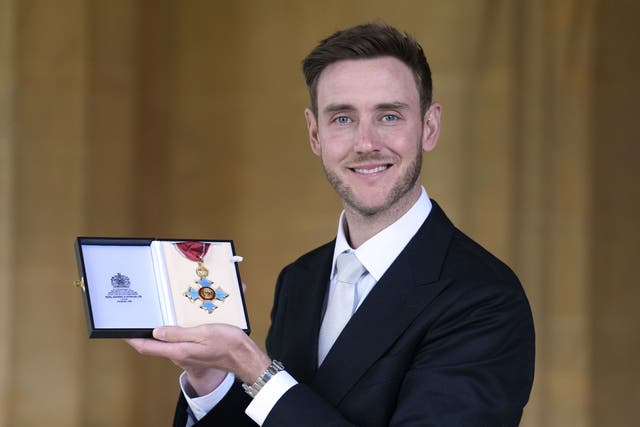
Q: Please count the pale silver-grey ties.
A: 1